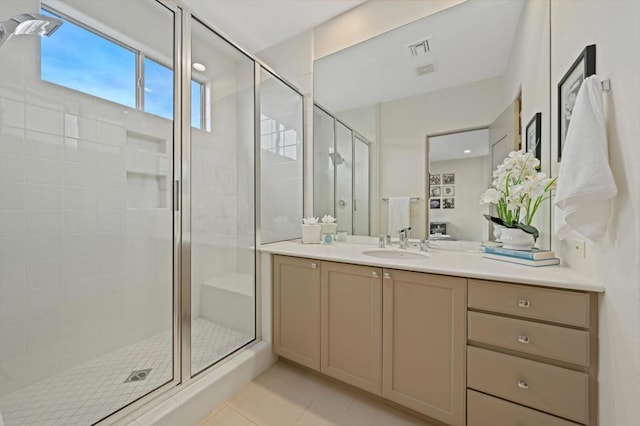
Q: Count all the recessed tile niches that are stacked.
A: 2